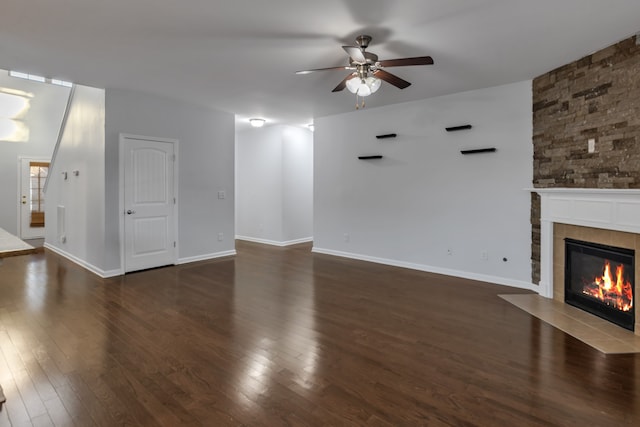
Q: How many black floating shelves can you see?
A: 4